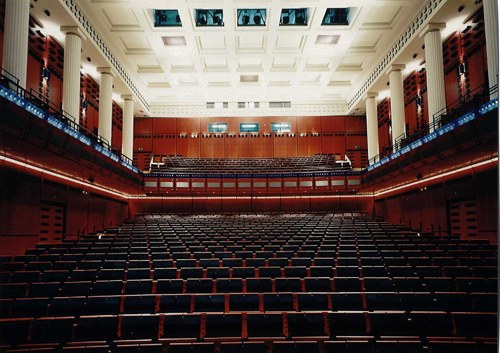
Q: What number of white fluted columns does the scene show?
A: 8